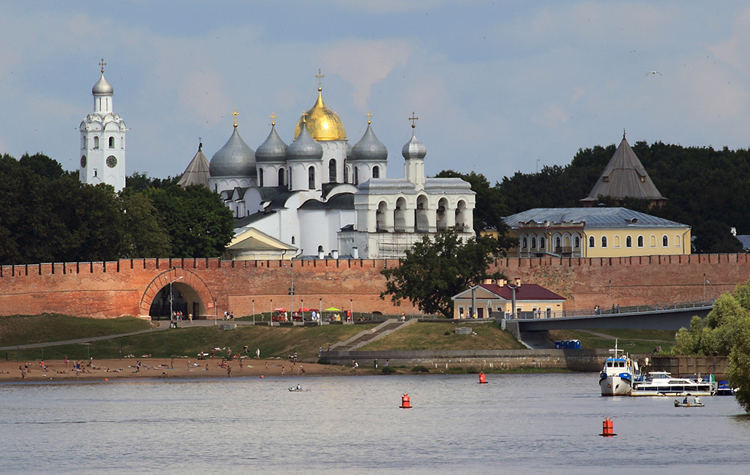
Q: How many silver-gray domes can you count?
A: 6